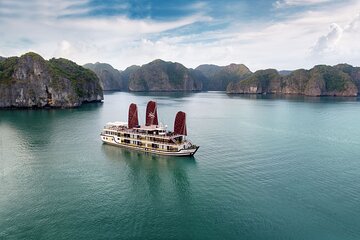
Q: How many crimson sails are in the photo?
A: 3